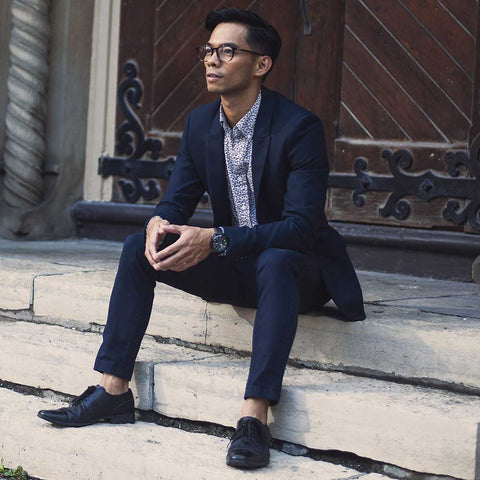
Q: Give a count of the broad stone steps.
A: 3